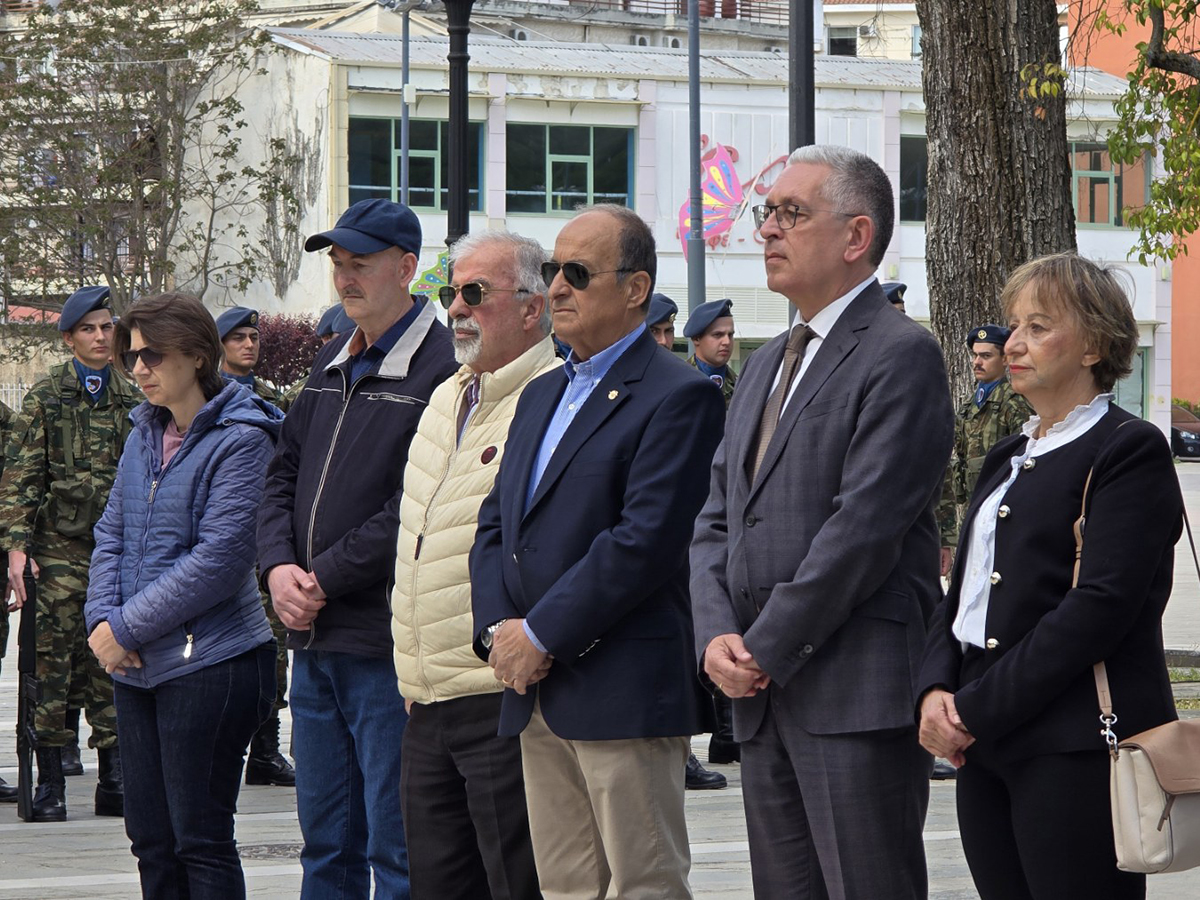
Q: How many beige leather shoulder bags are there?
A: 1